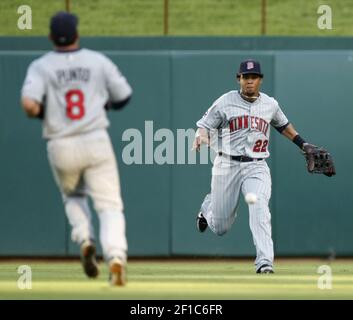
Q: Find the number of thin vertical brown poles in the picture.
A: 3